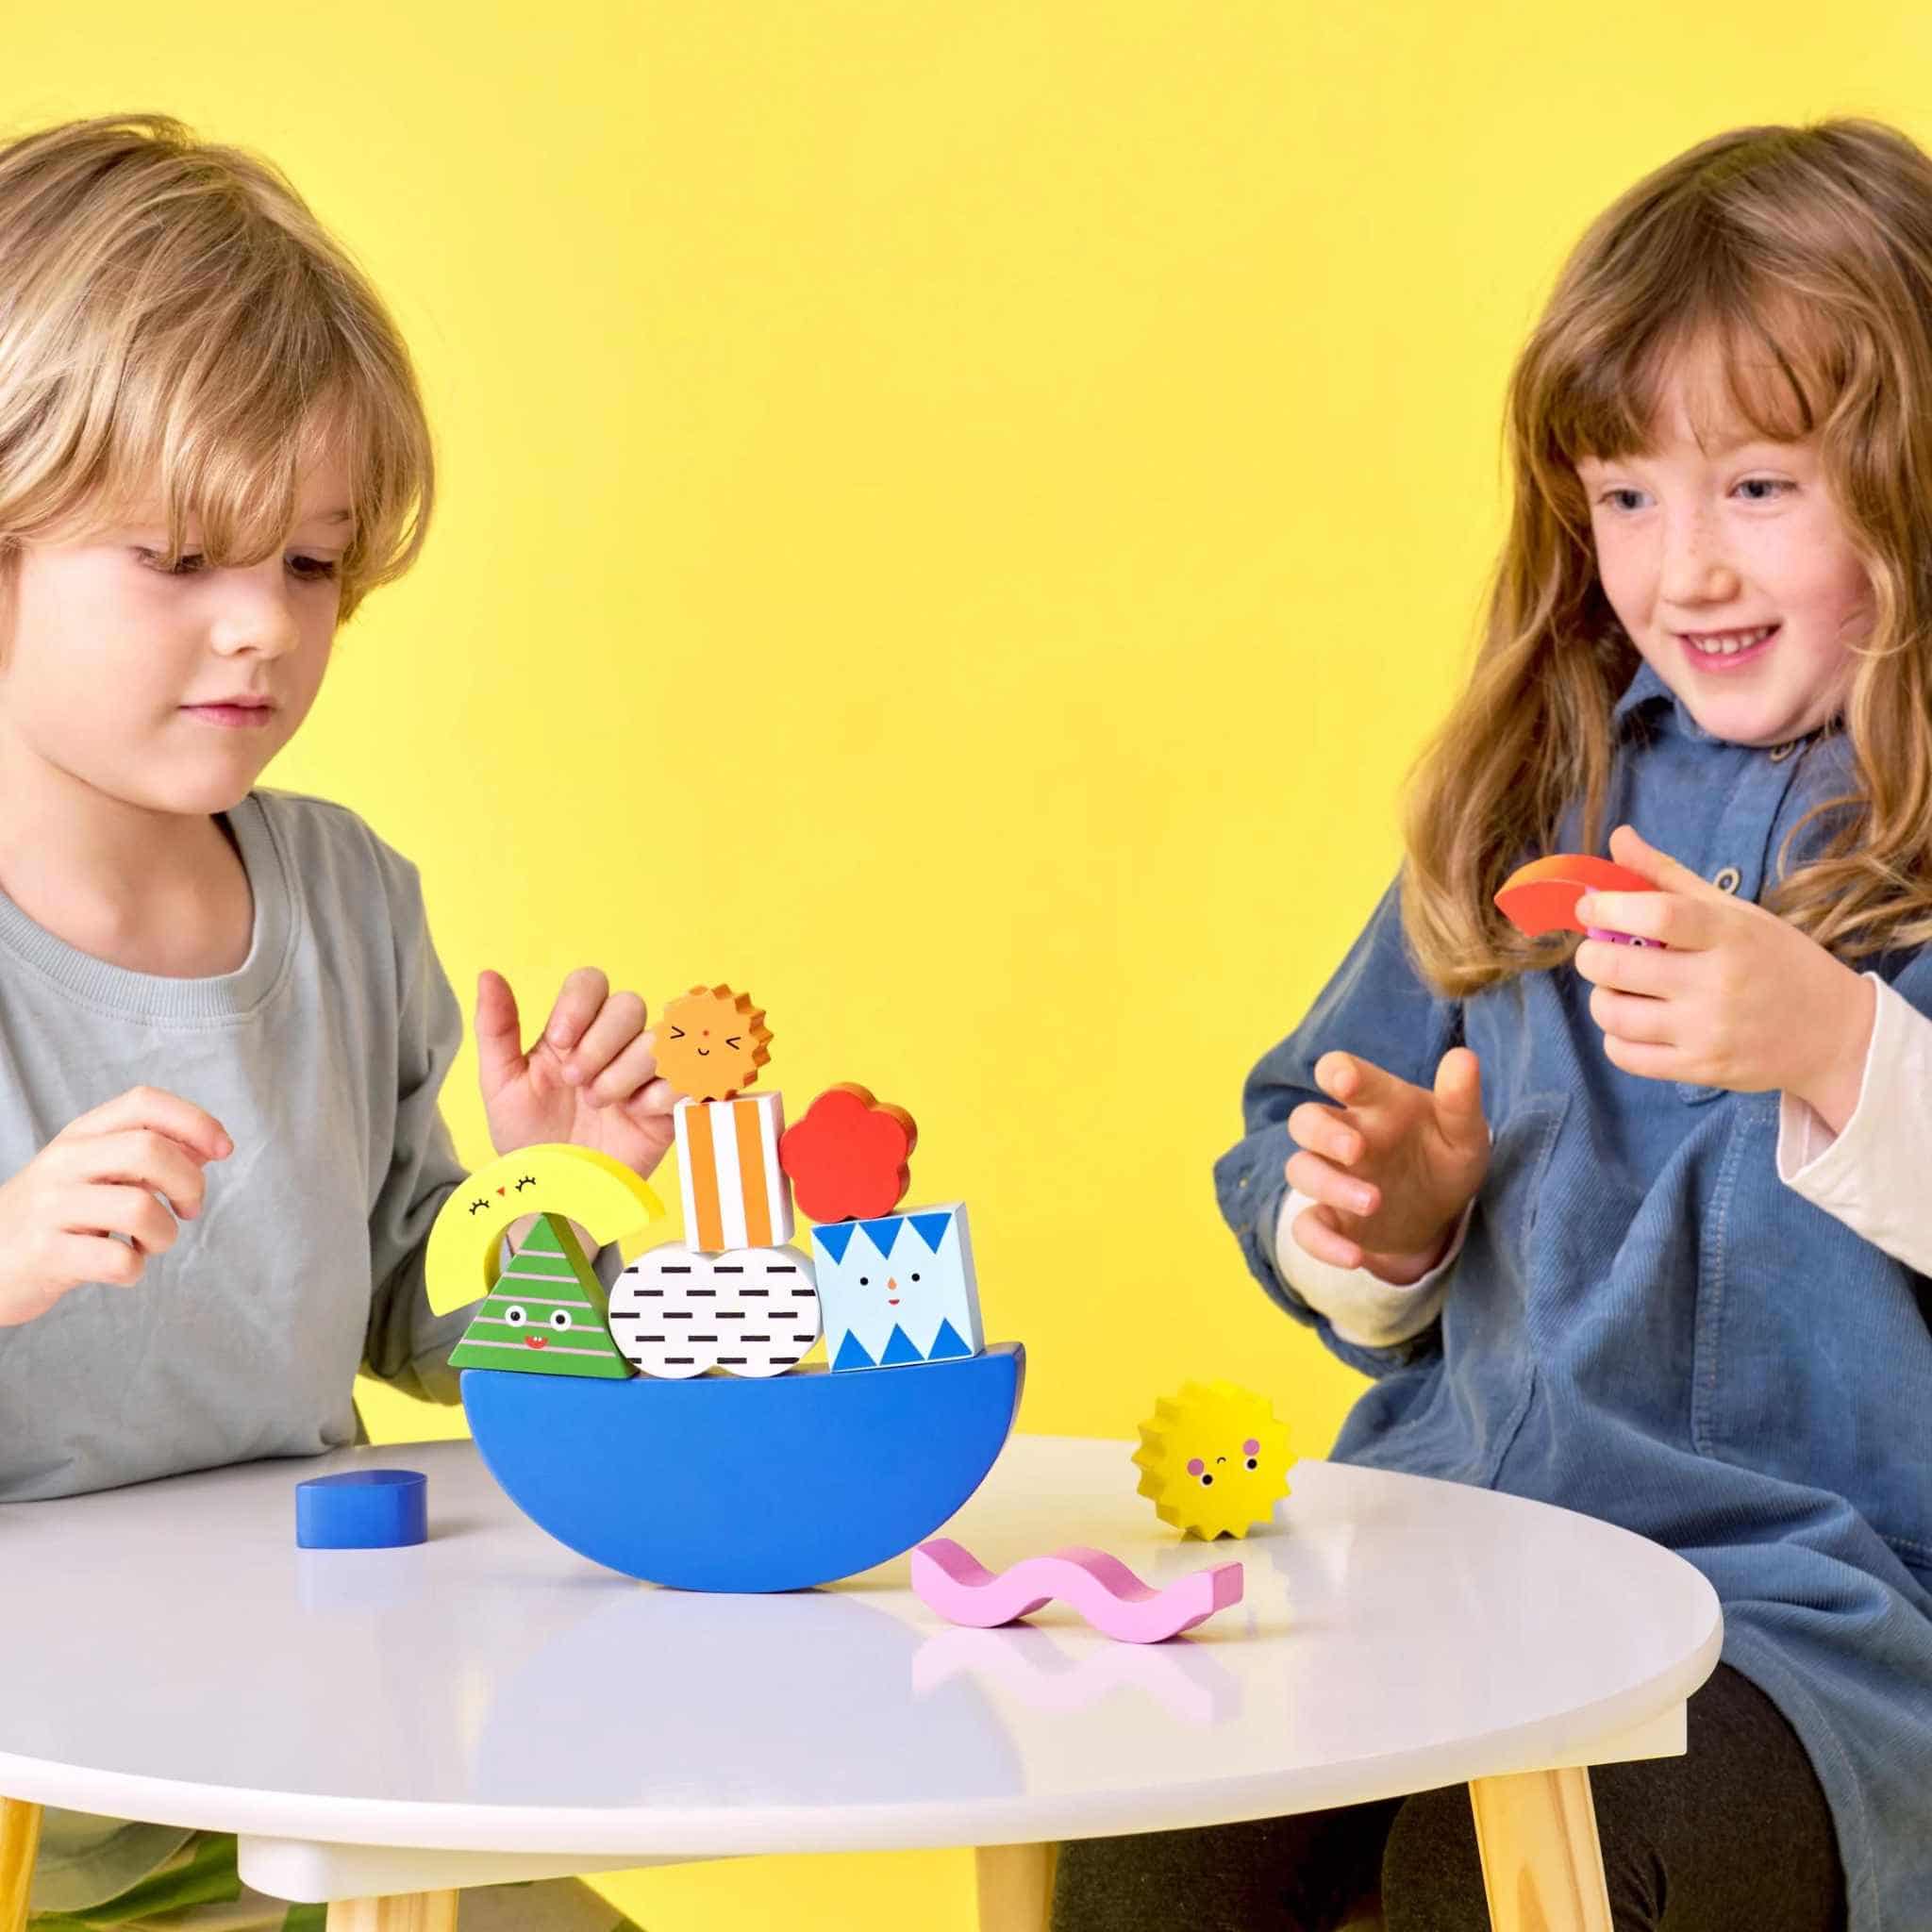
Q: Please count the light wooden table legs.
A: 4